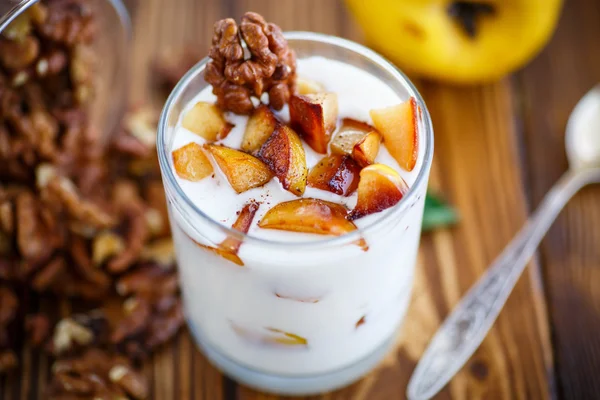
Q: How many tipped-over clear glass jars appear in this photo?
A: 1